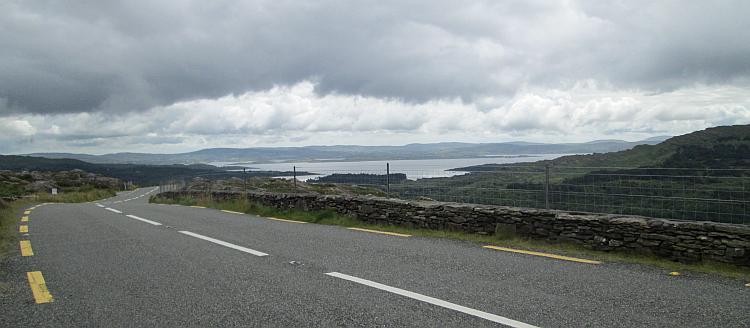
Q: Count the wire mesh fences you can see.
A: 1